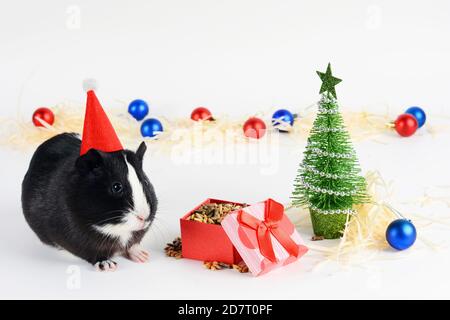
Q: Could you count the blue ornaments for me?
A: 5